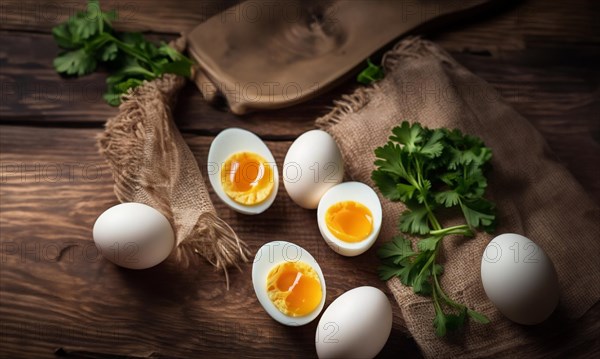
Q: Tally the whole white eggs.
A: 4